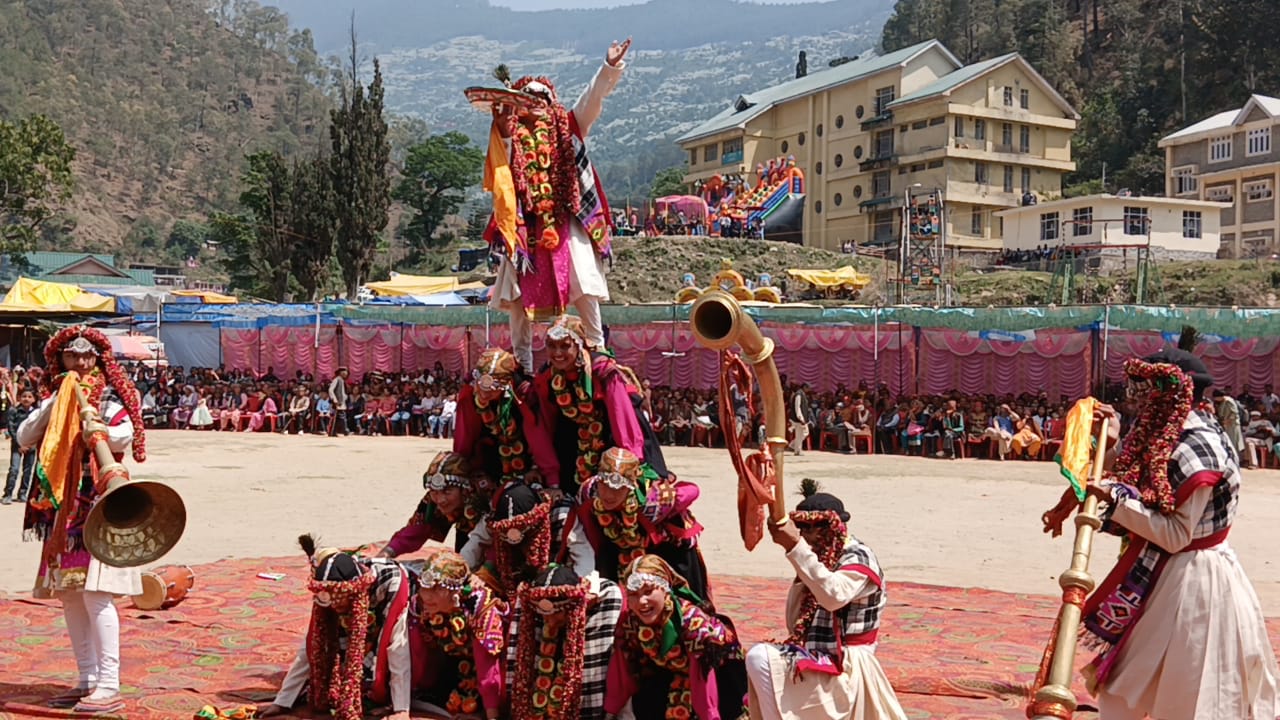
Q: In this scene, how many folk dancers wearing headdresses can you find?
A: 13